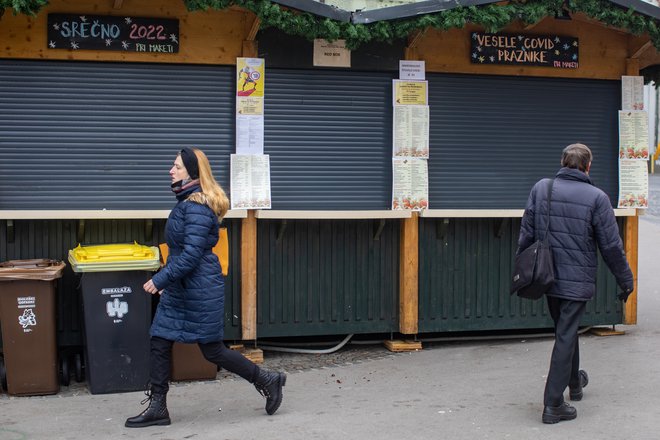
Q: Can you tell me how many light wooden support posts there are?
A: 3